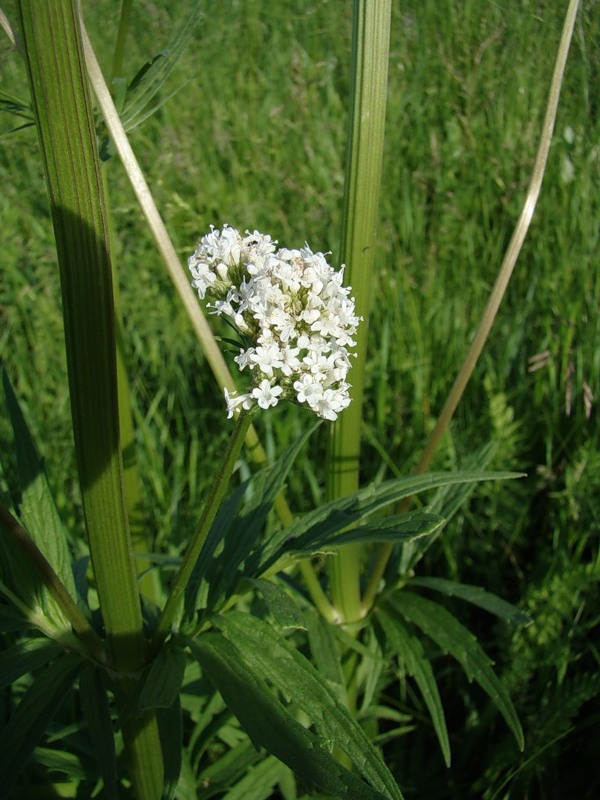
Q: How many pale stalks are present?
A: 2